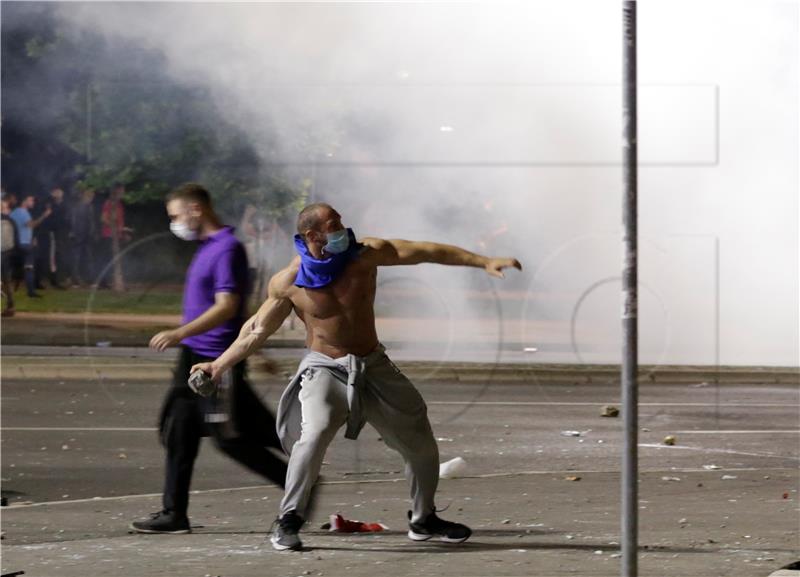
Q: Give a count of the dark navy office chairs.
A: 0